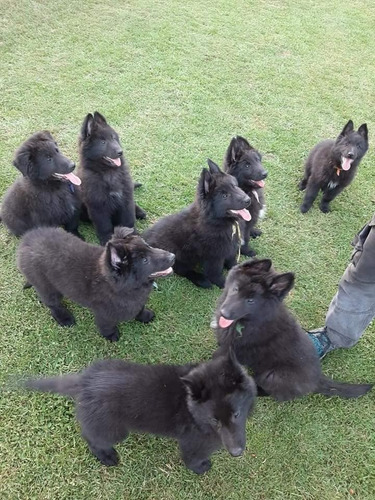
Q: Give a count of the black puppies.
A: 8